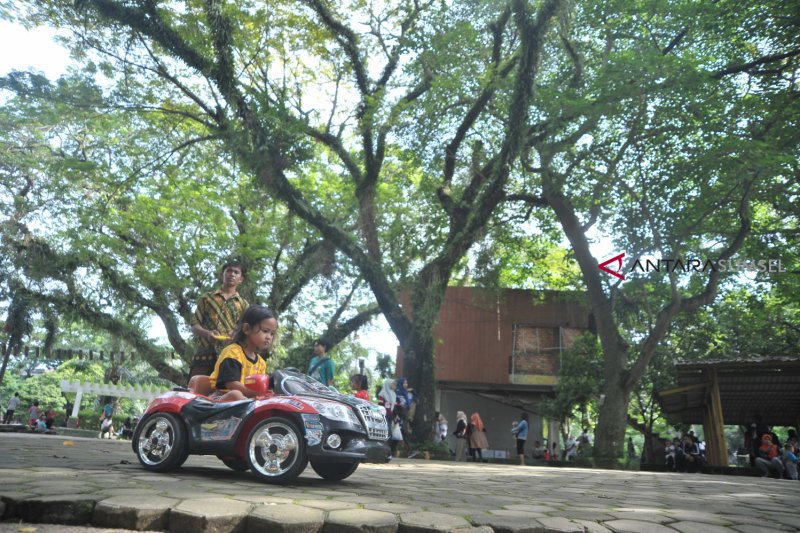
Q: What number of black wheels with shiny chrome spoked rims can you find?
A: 2